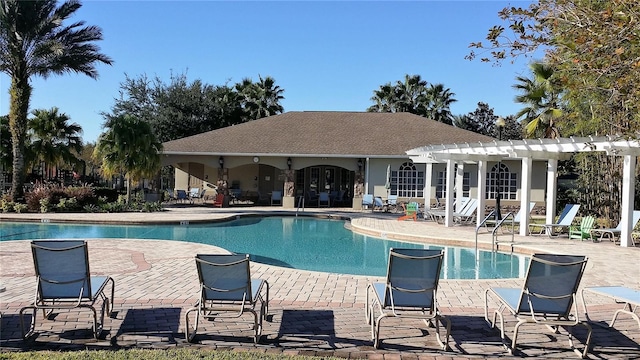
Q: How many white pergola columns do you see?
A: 7